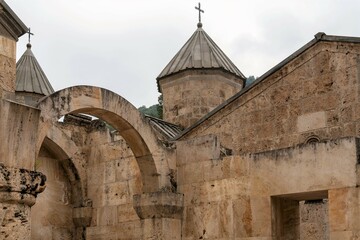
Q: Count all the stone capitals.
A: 3